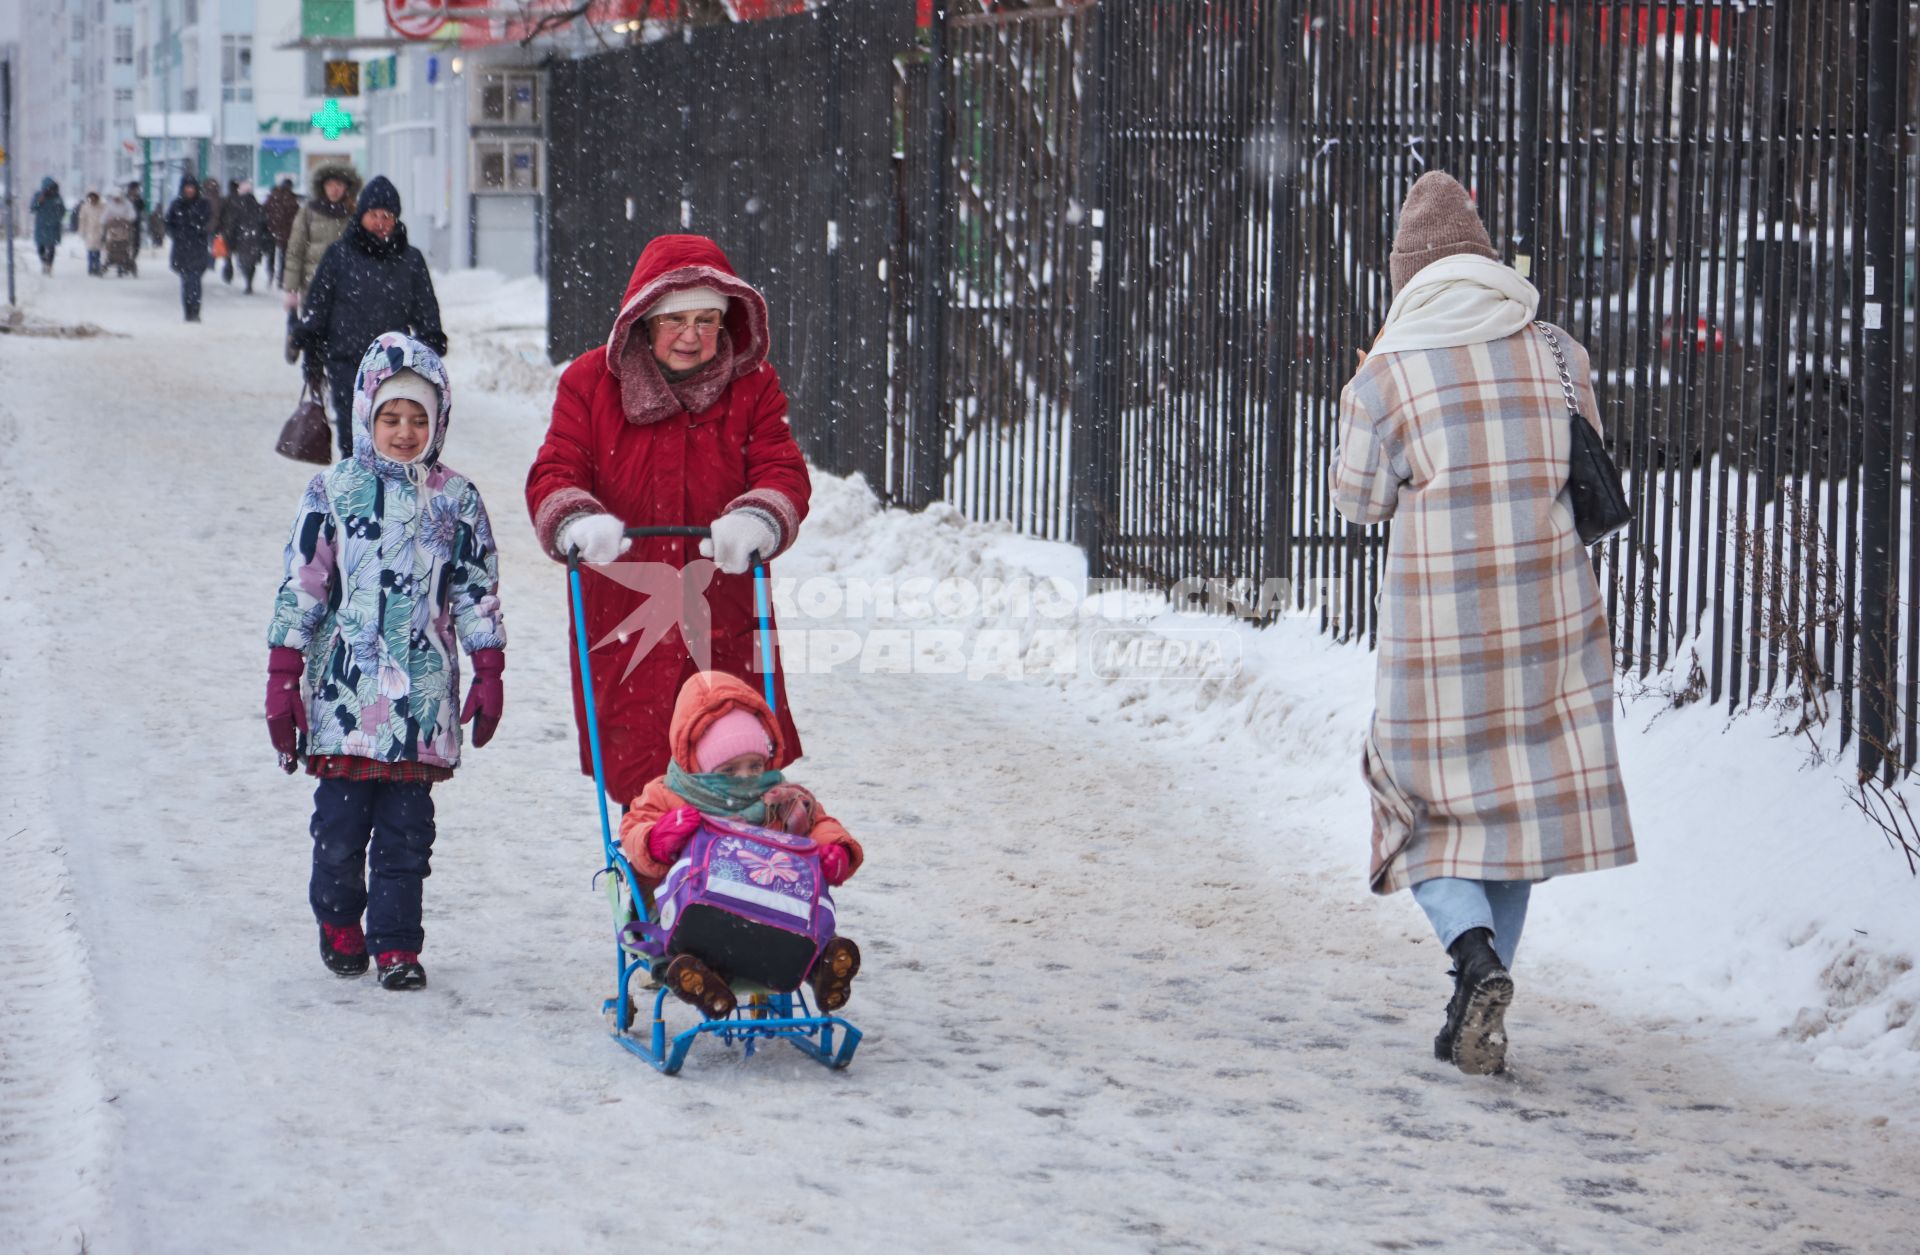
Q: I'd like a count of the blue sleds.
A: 1